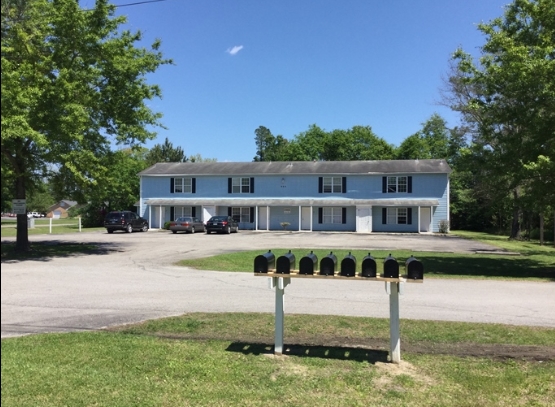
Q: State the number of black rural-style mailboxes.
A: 8